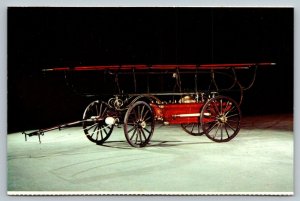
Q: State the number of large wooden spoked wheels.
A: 4